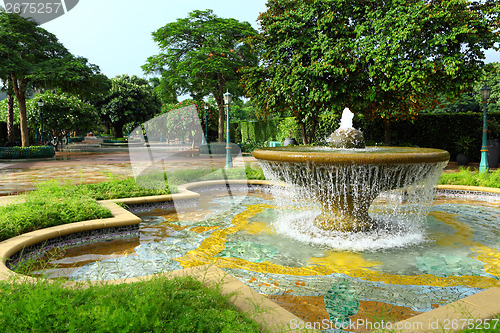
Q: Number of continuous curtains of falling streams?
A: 1